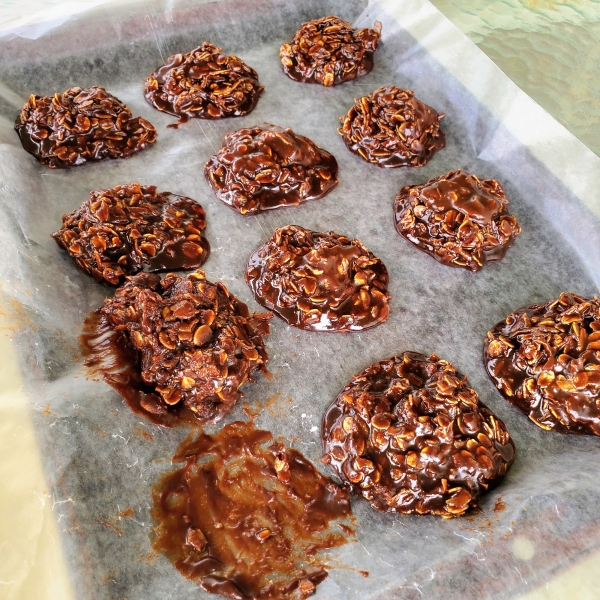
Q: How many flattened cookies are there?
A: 1